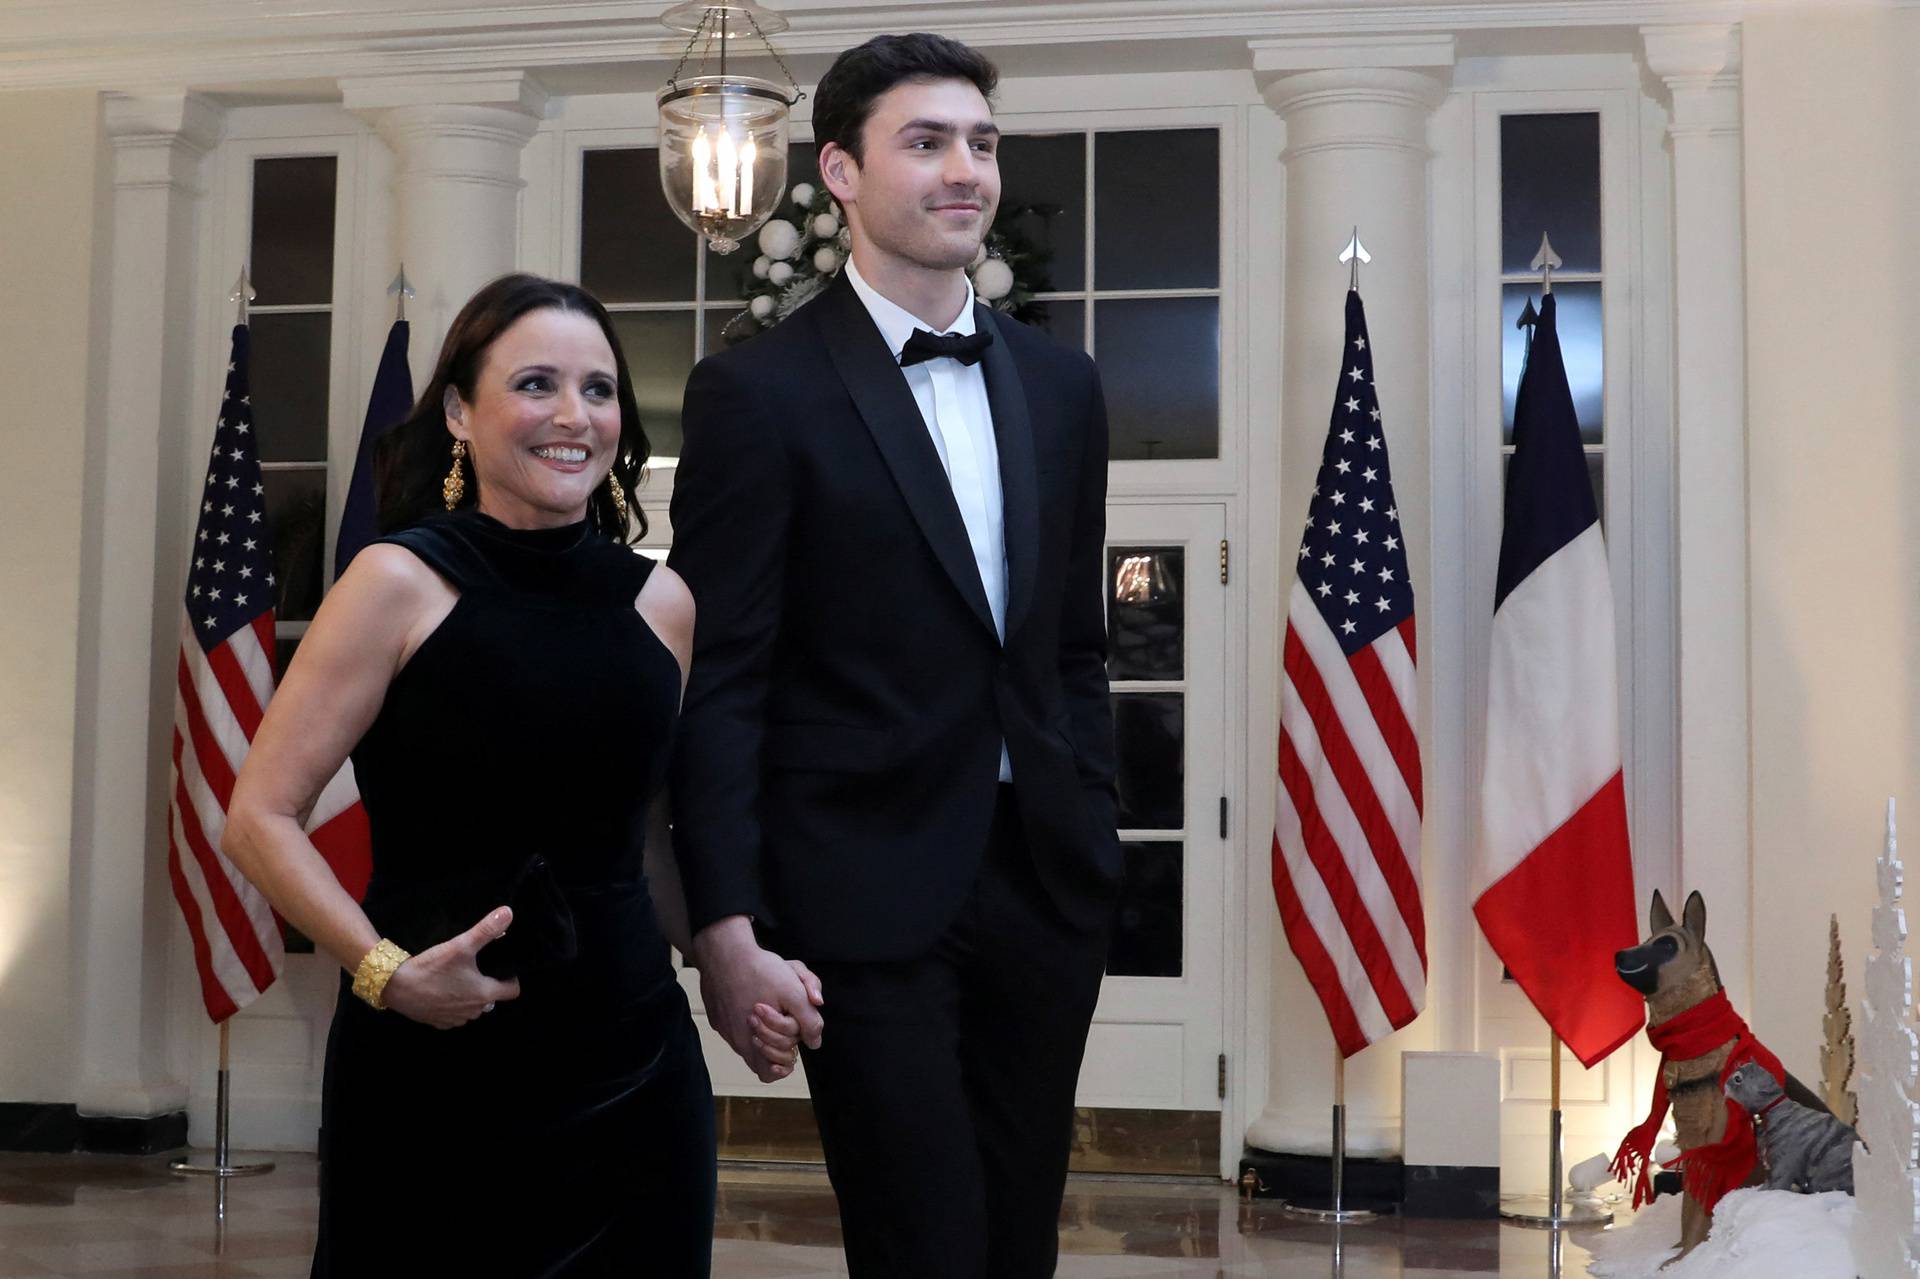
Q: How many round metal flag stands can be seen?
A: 3